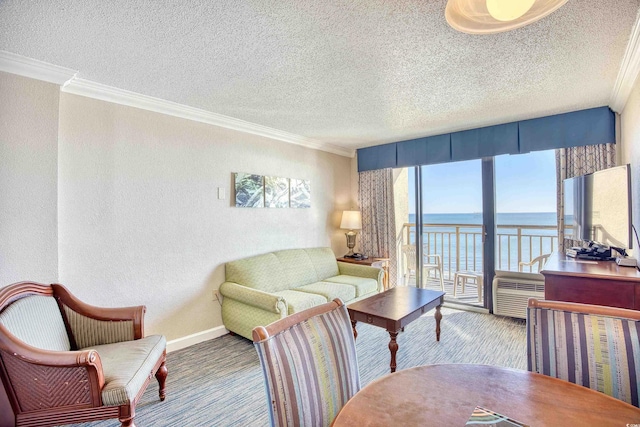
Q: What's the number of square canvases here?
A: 3